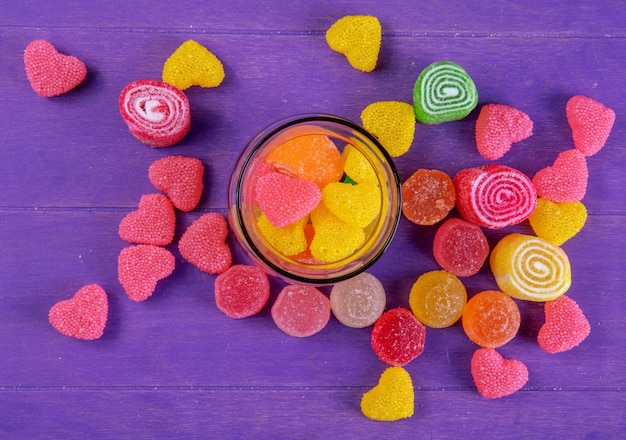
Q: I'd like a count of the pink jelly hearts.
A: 12